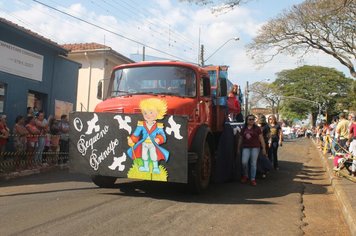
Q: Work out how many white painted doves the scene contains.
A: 4